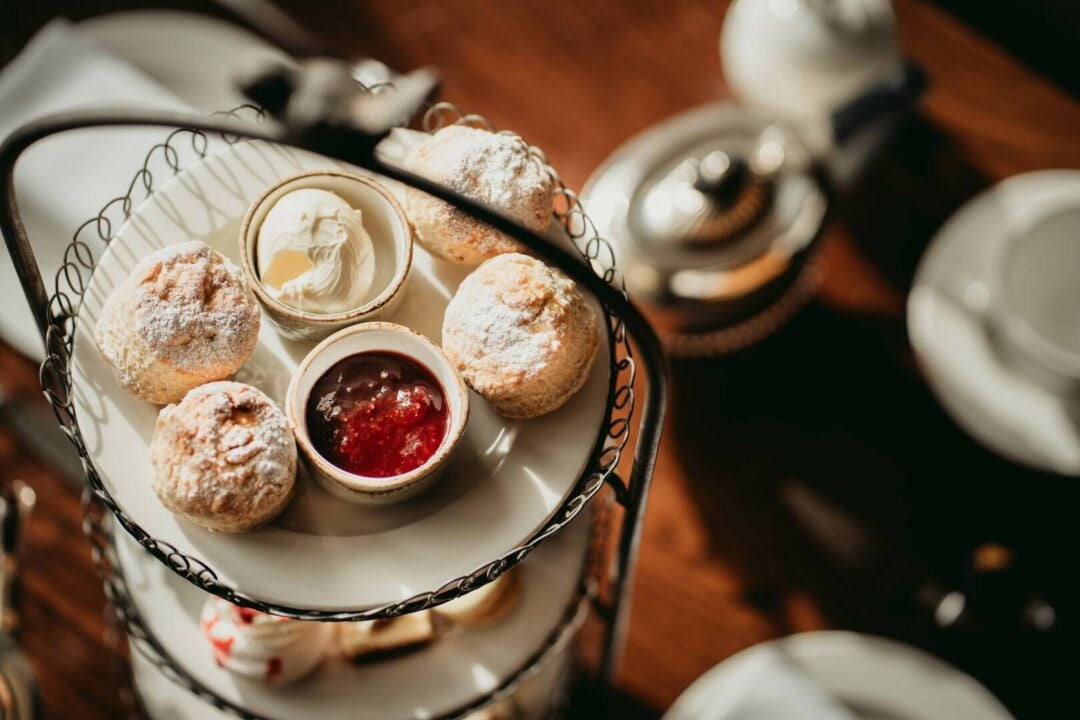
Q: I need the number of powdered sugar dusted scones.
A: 4